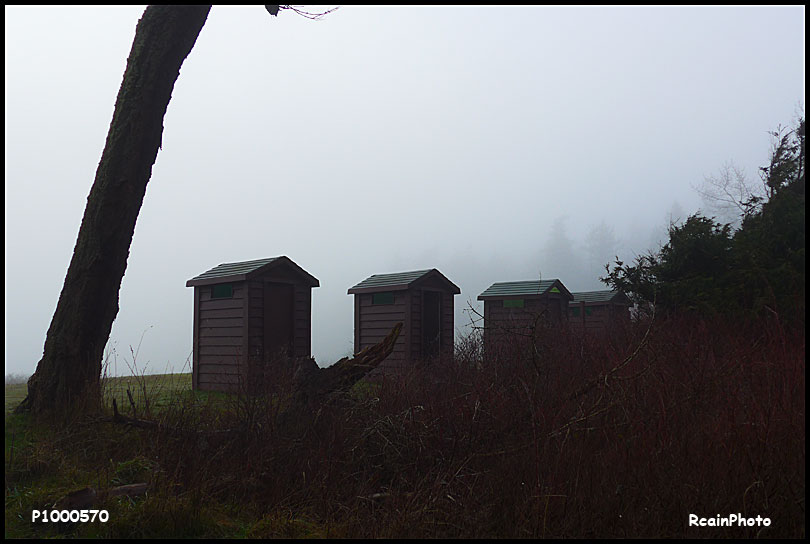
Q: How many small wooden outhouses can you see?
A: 4